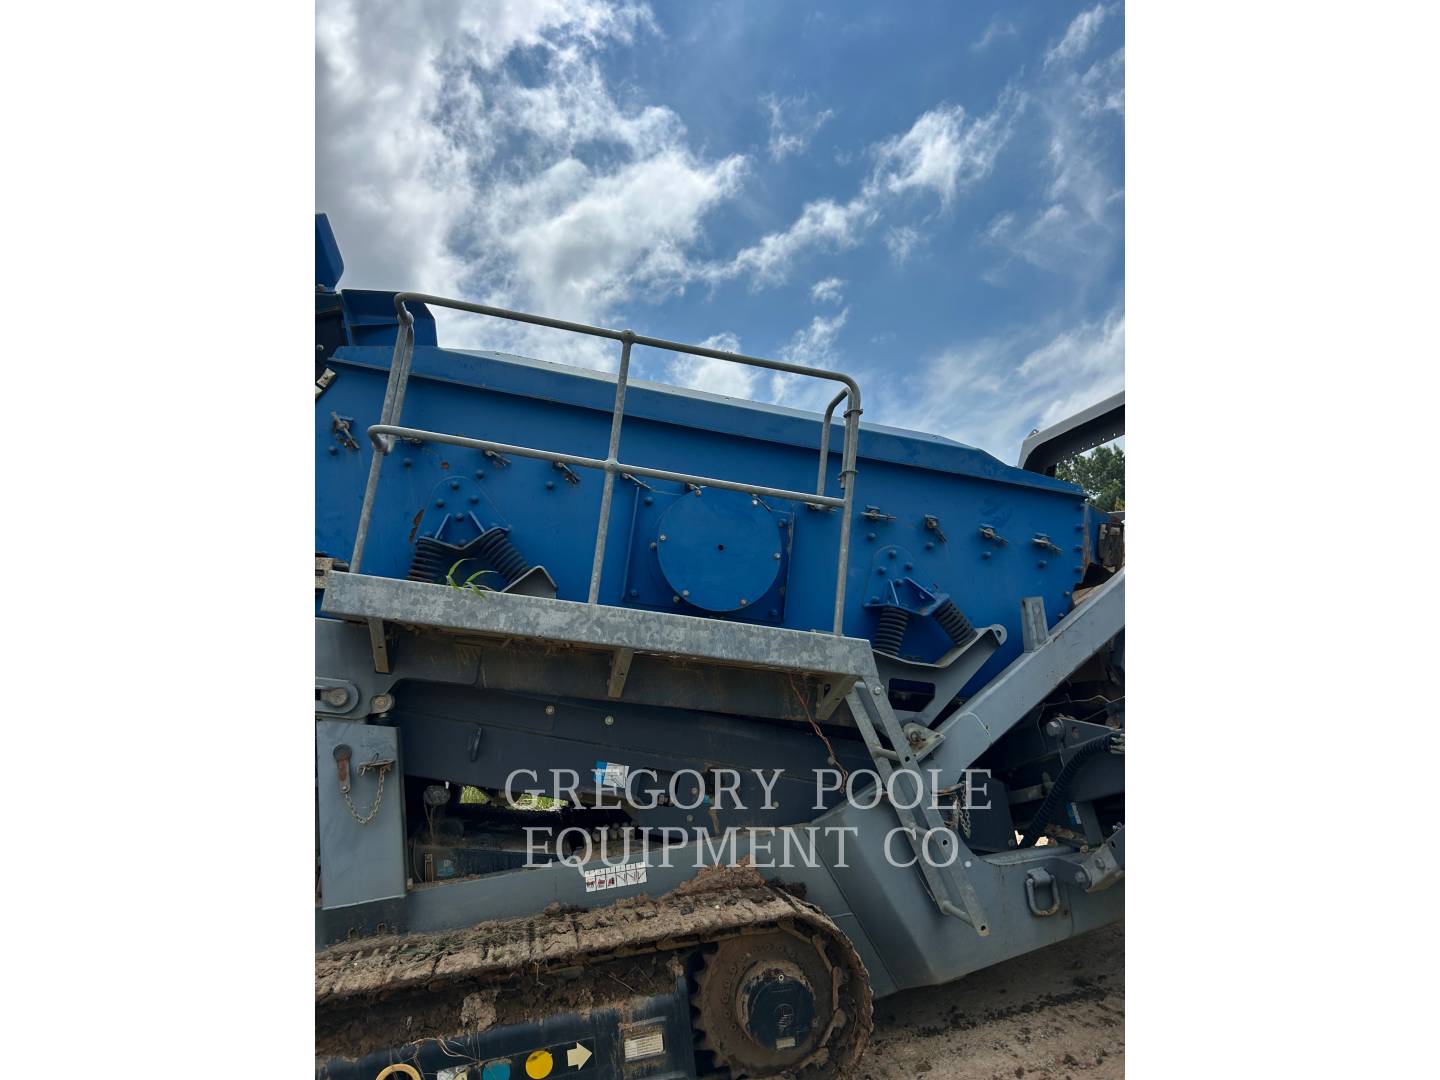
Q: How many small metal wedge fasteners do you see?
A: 12